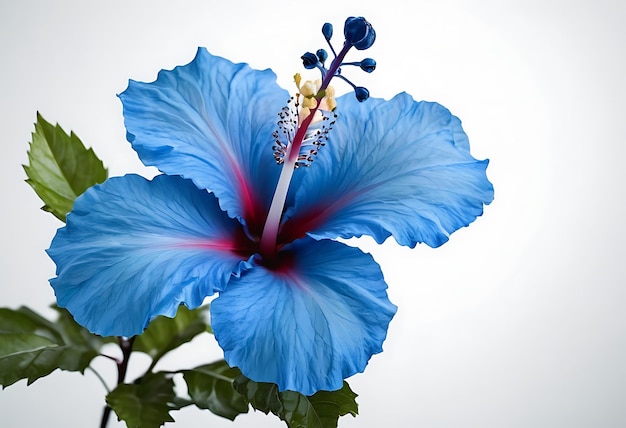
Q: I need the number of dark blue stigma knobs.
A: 6